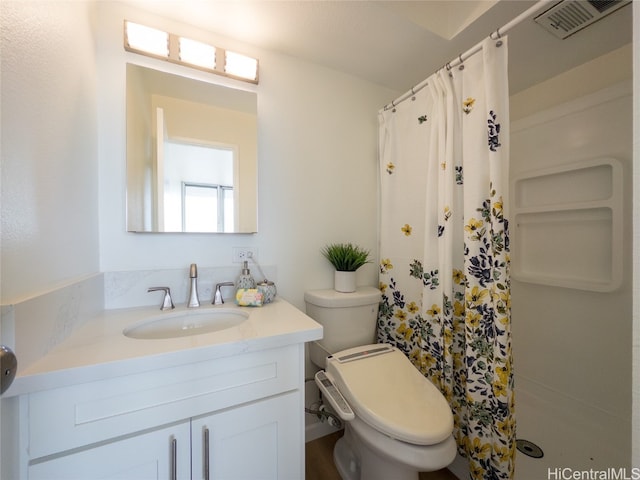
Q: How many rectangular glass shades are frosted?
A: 3